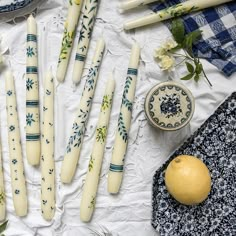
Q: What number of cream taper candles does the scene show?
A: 11